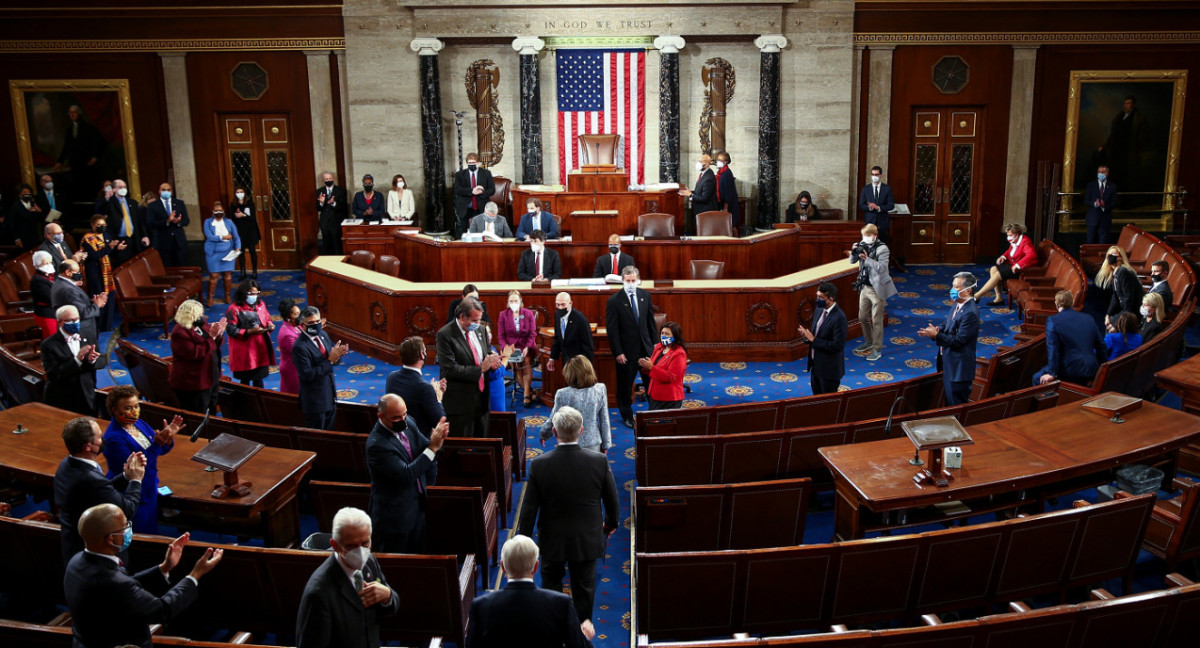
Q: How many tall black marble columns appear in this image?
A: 4